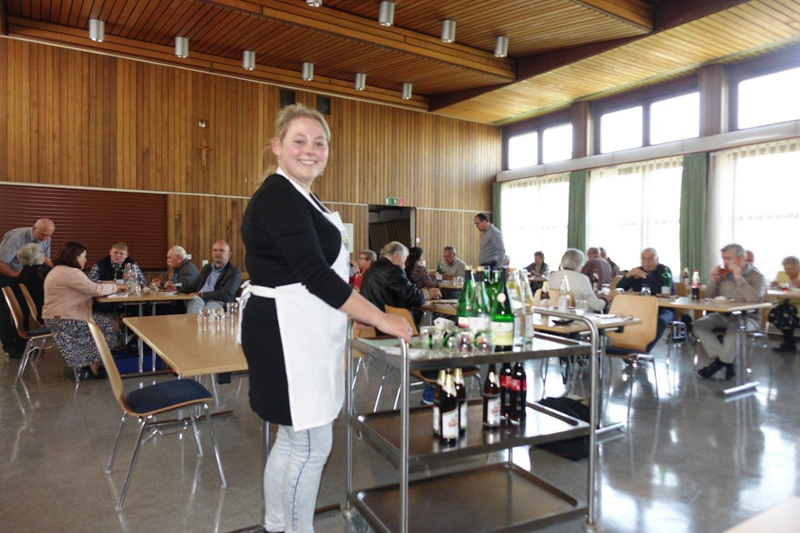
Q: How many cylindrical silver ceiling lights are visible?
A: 10